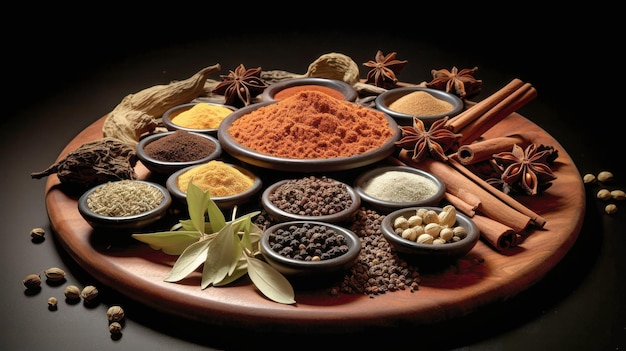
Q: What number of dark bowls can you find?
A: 11